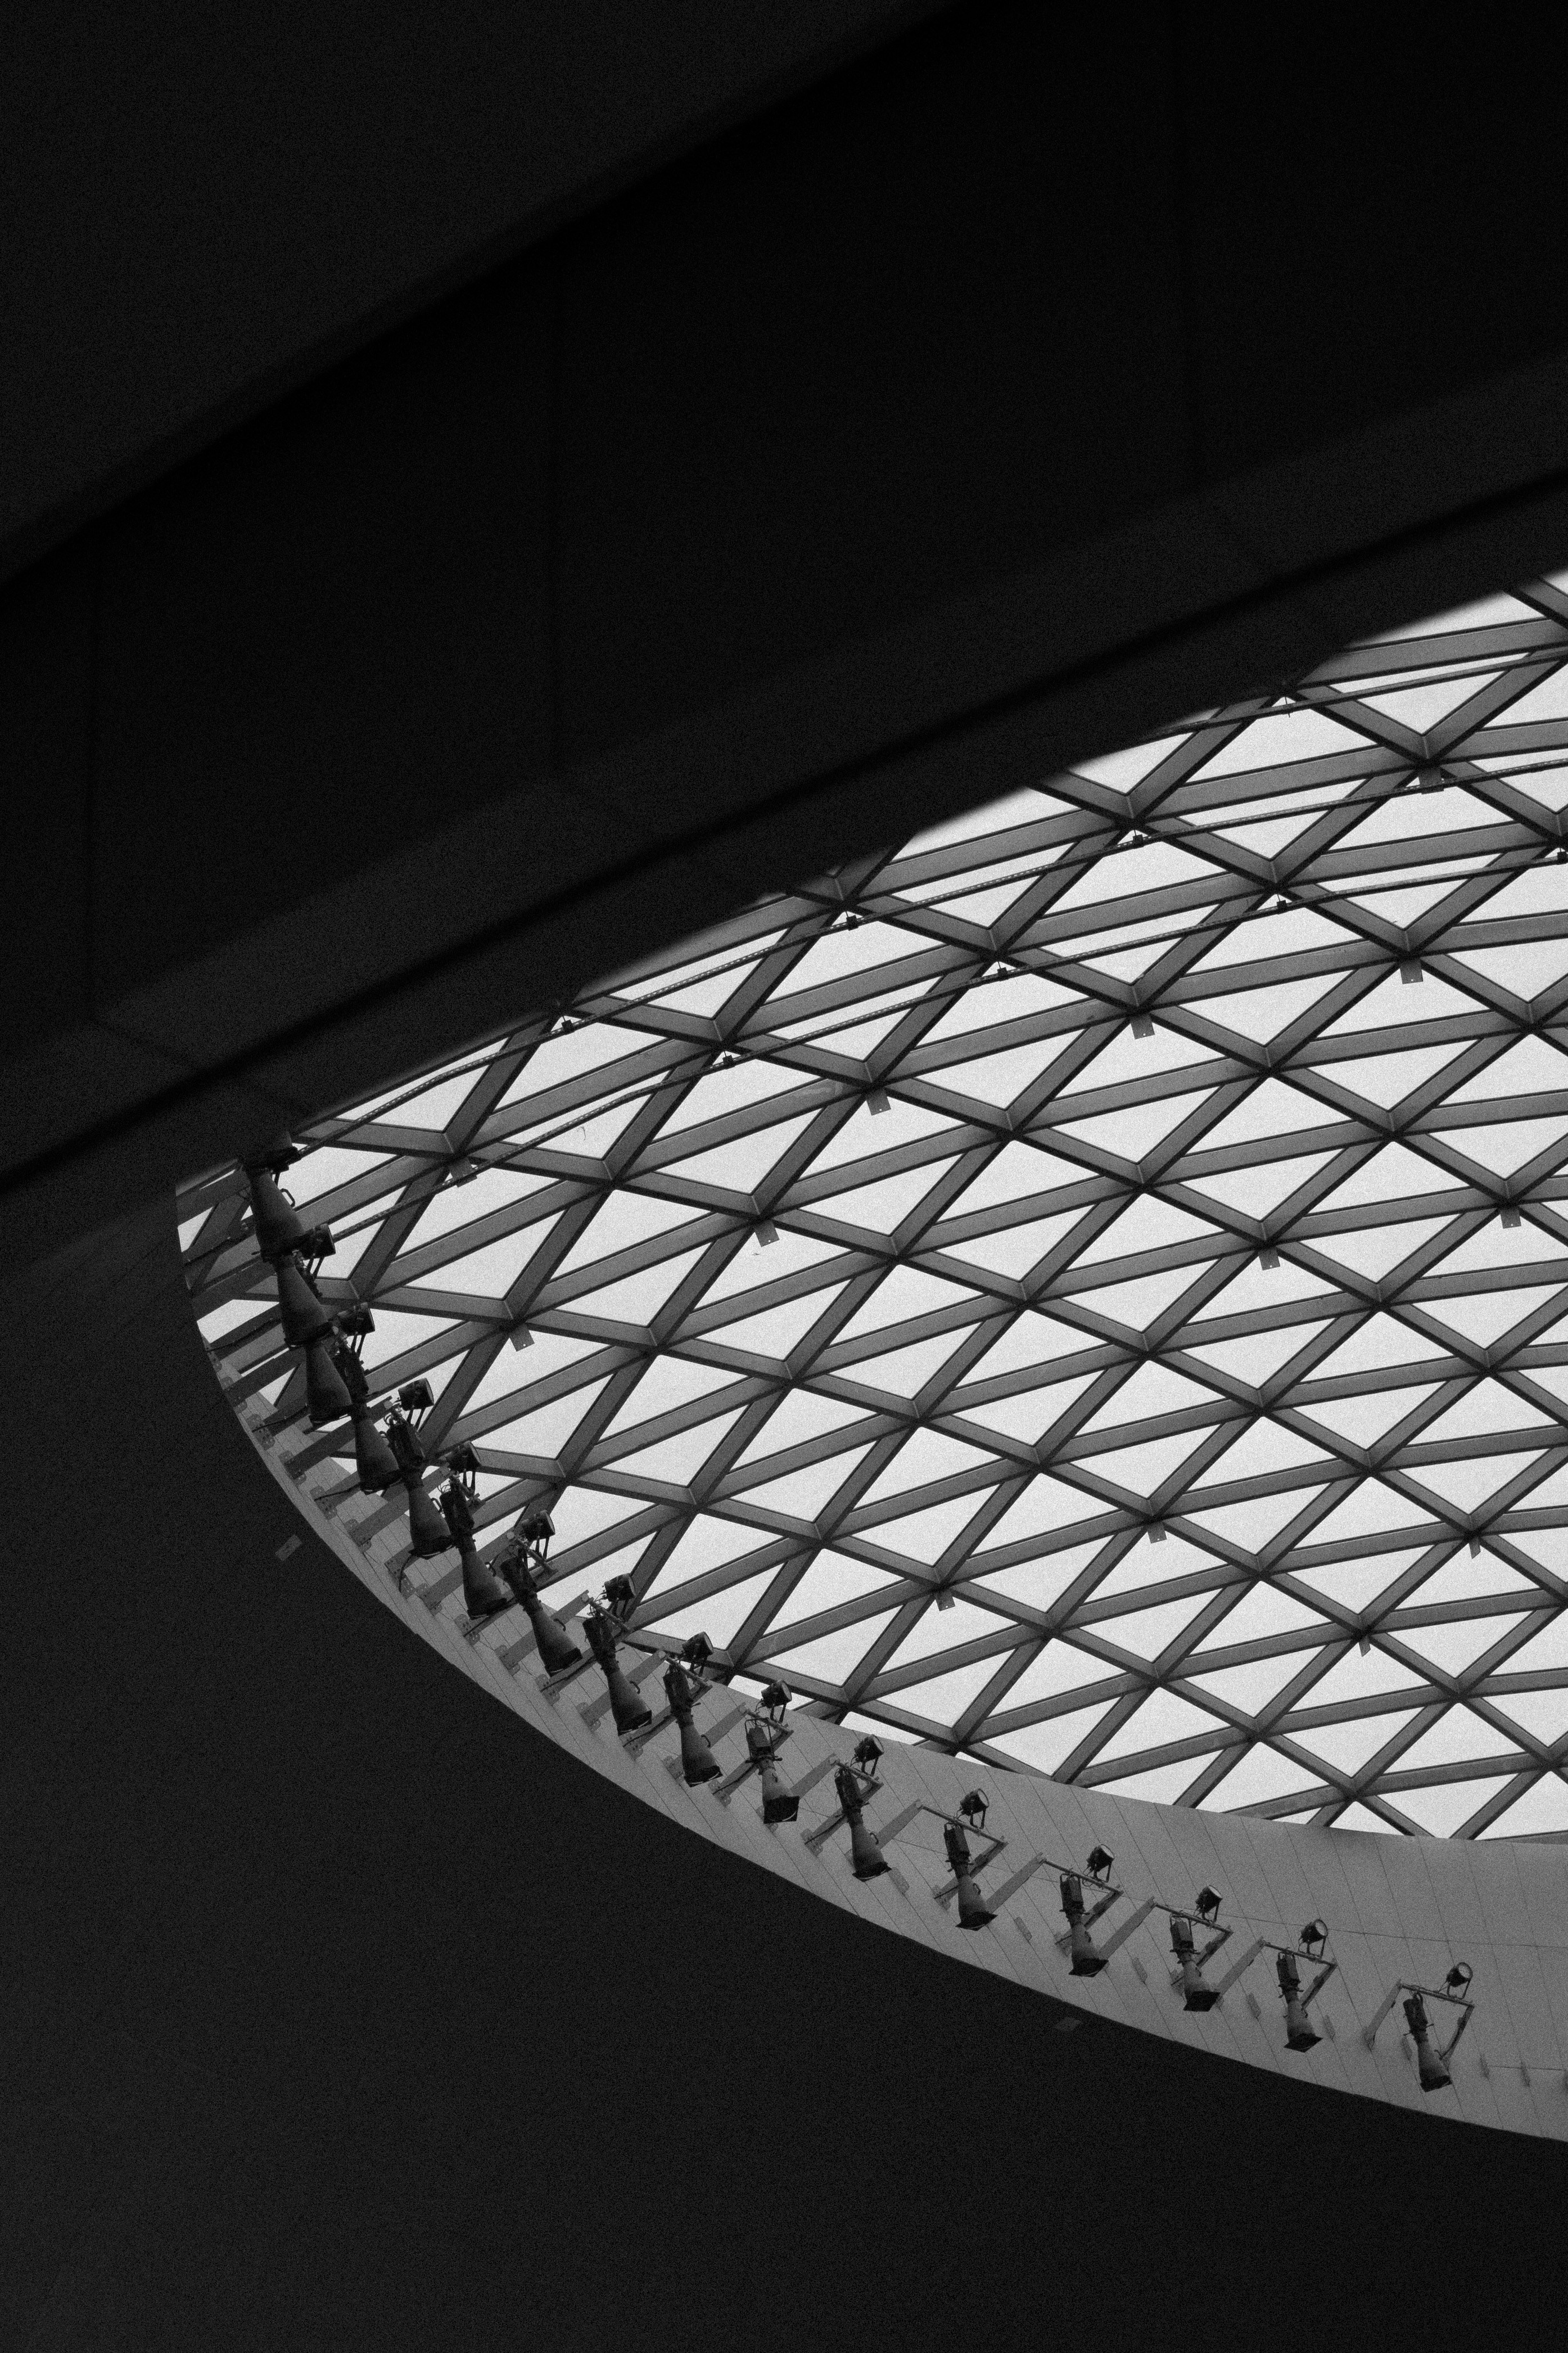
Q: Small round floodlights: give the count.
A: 14